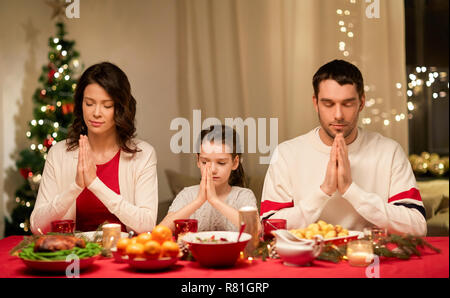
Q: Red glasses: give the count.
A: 3